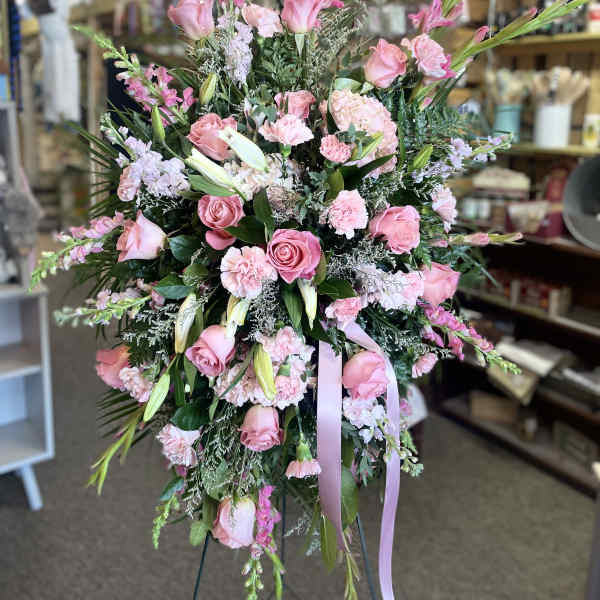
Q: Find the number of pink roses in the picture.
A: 15